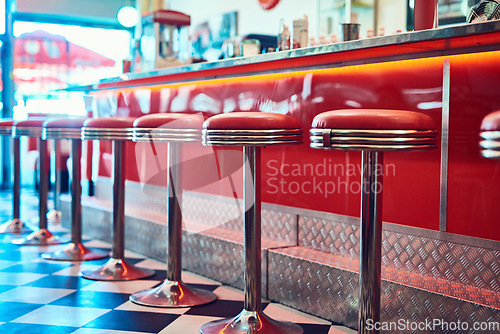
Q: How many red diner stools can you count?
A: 8